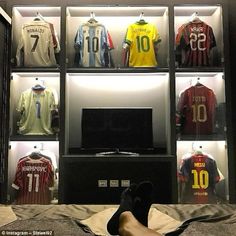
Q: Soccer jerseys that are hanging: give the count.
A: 8